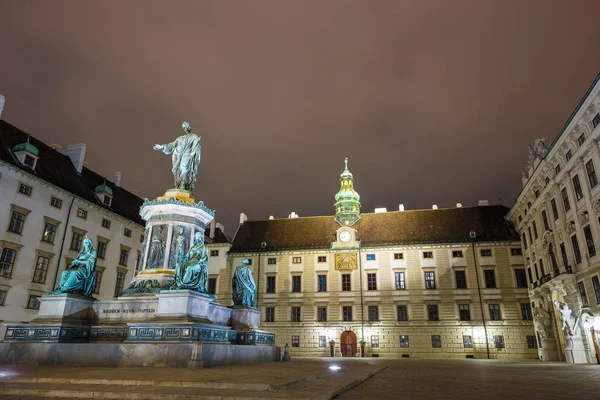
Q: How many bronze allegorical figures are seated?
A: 3